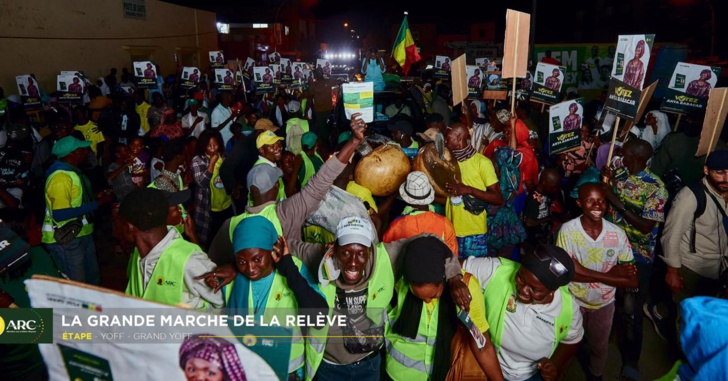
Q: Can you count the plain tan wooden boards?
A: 4